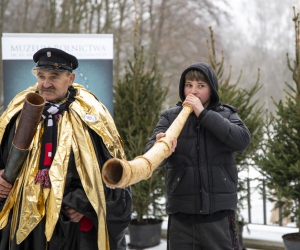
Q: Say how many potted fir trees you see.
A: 3